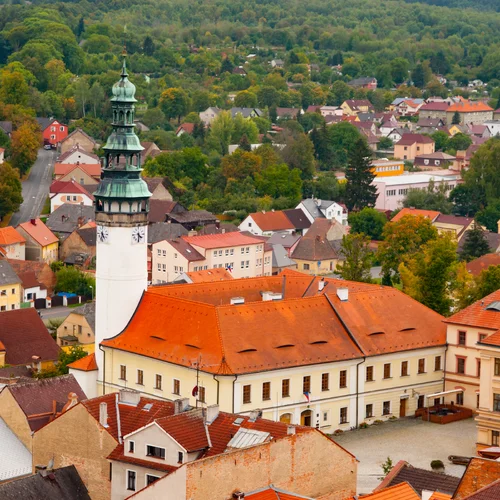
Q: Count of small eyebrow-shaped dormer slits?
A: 7